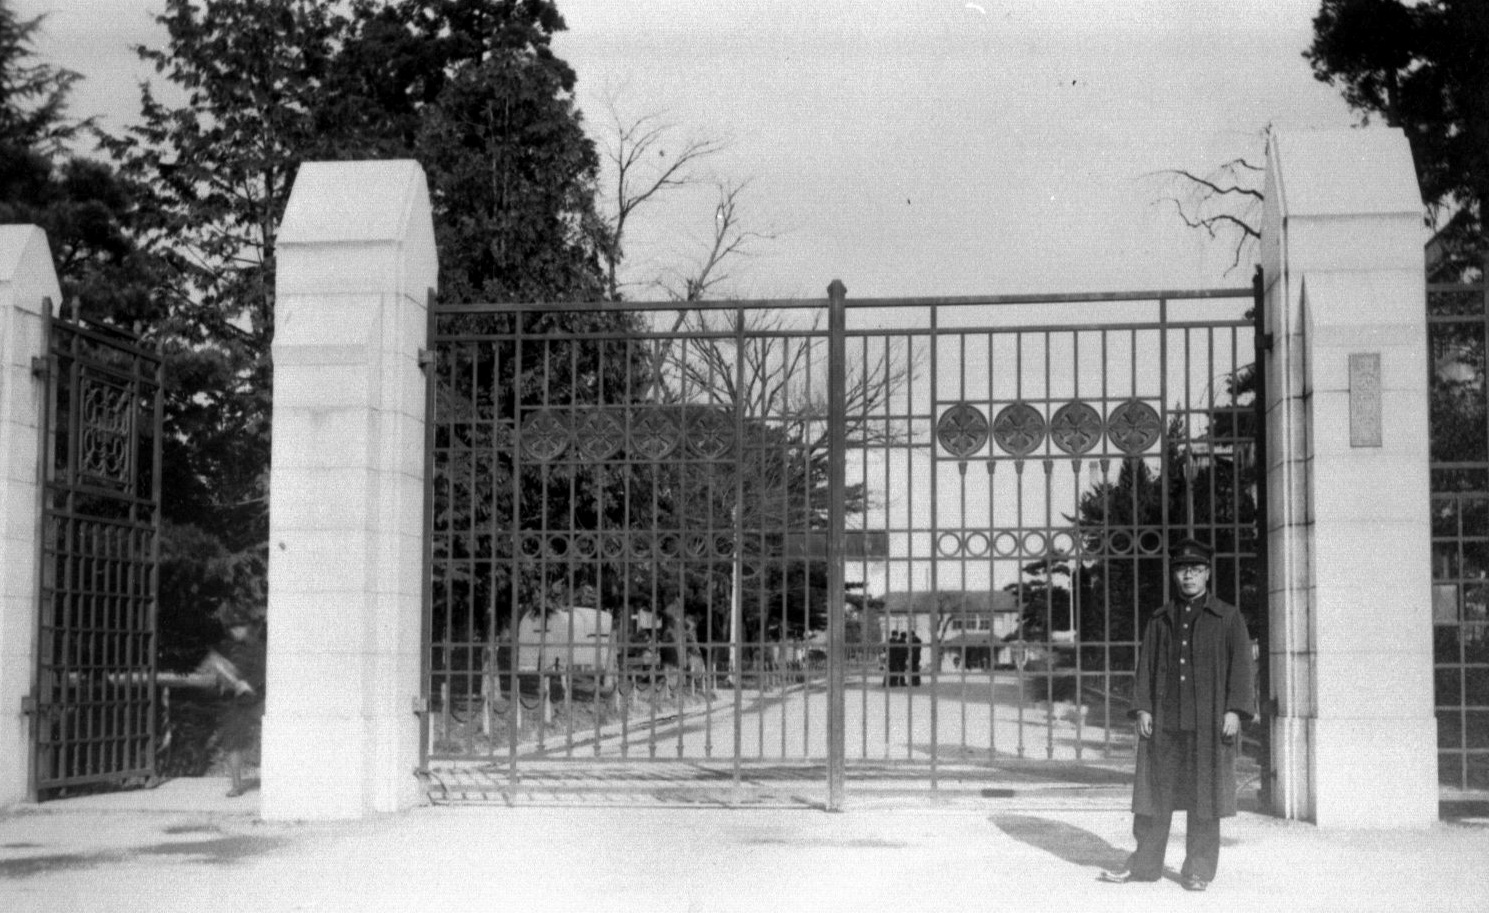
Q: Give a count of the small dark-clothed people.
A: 3